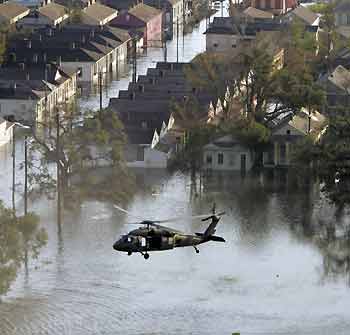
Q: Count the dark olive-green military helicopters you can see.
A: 1